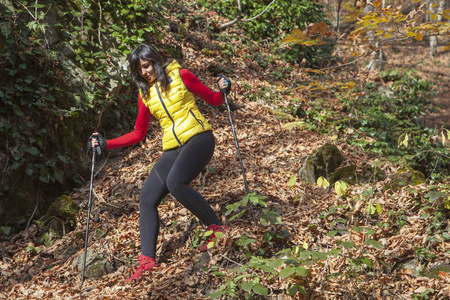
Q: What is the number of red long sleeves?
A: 2